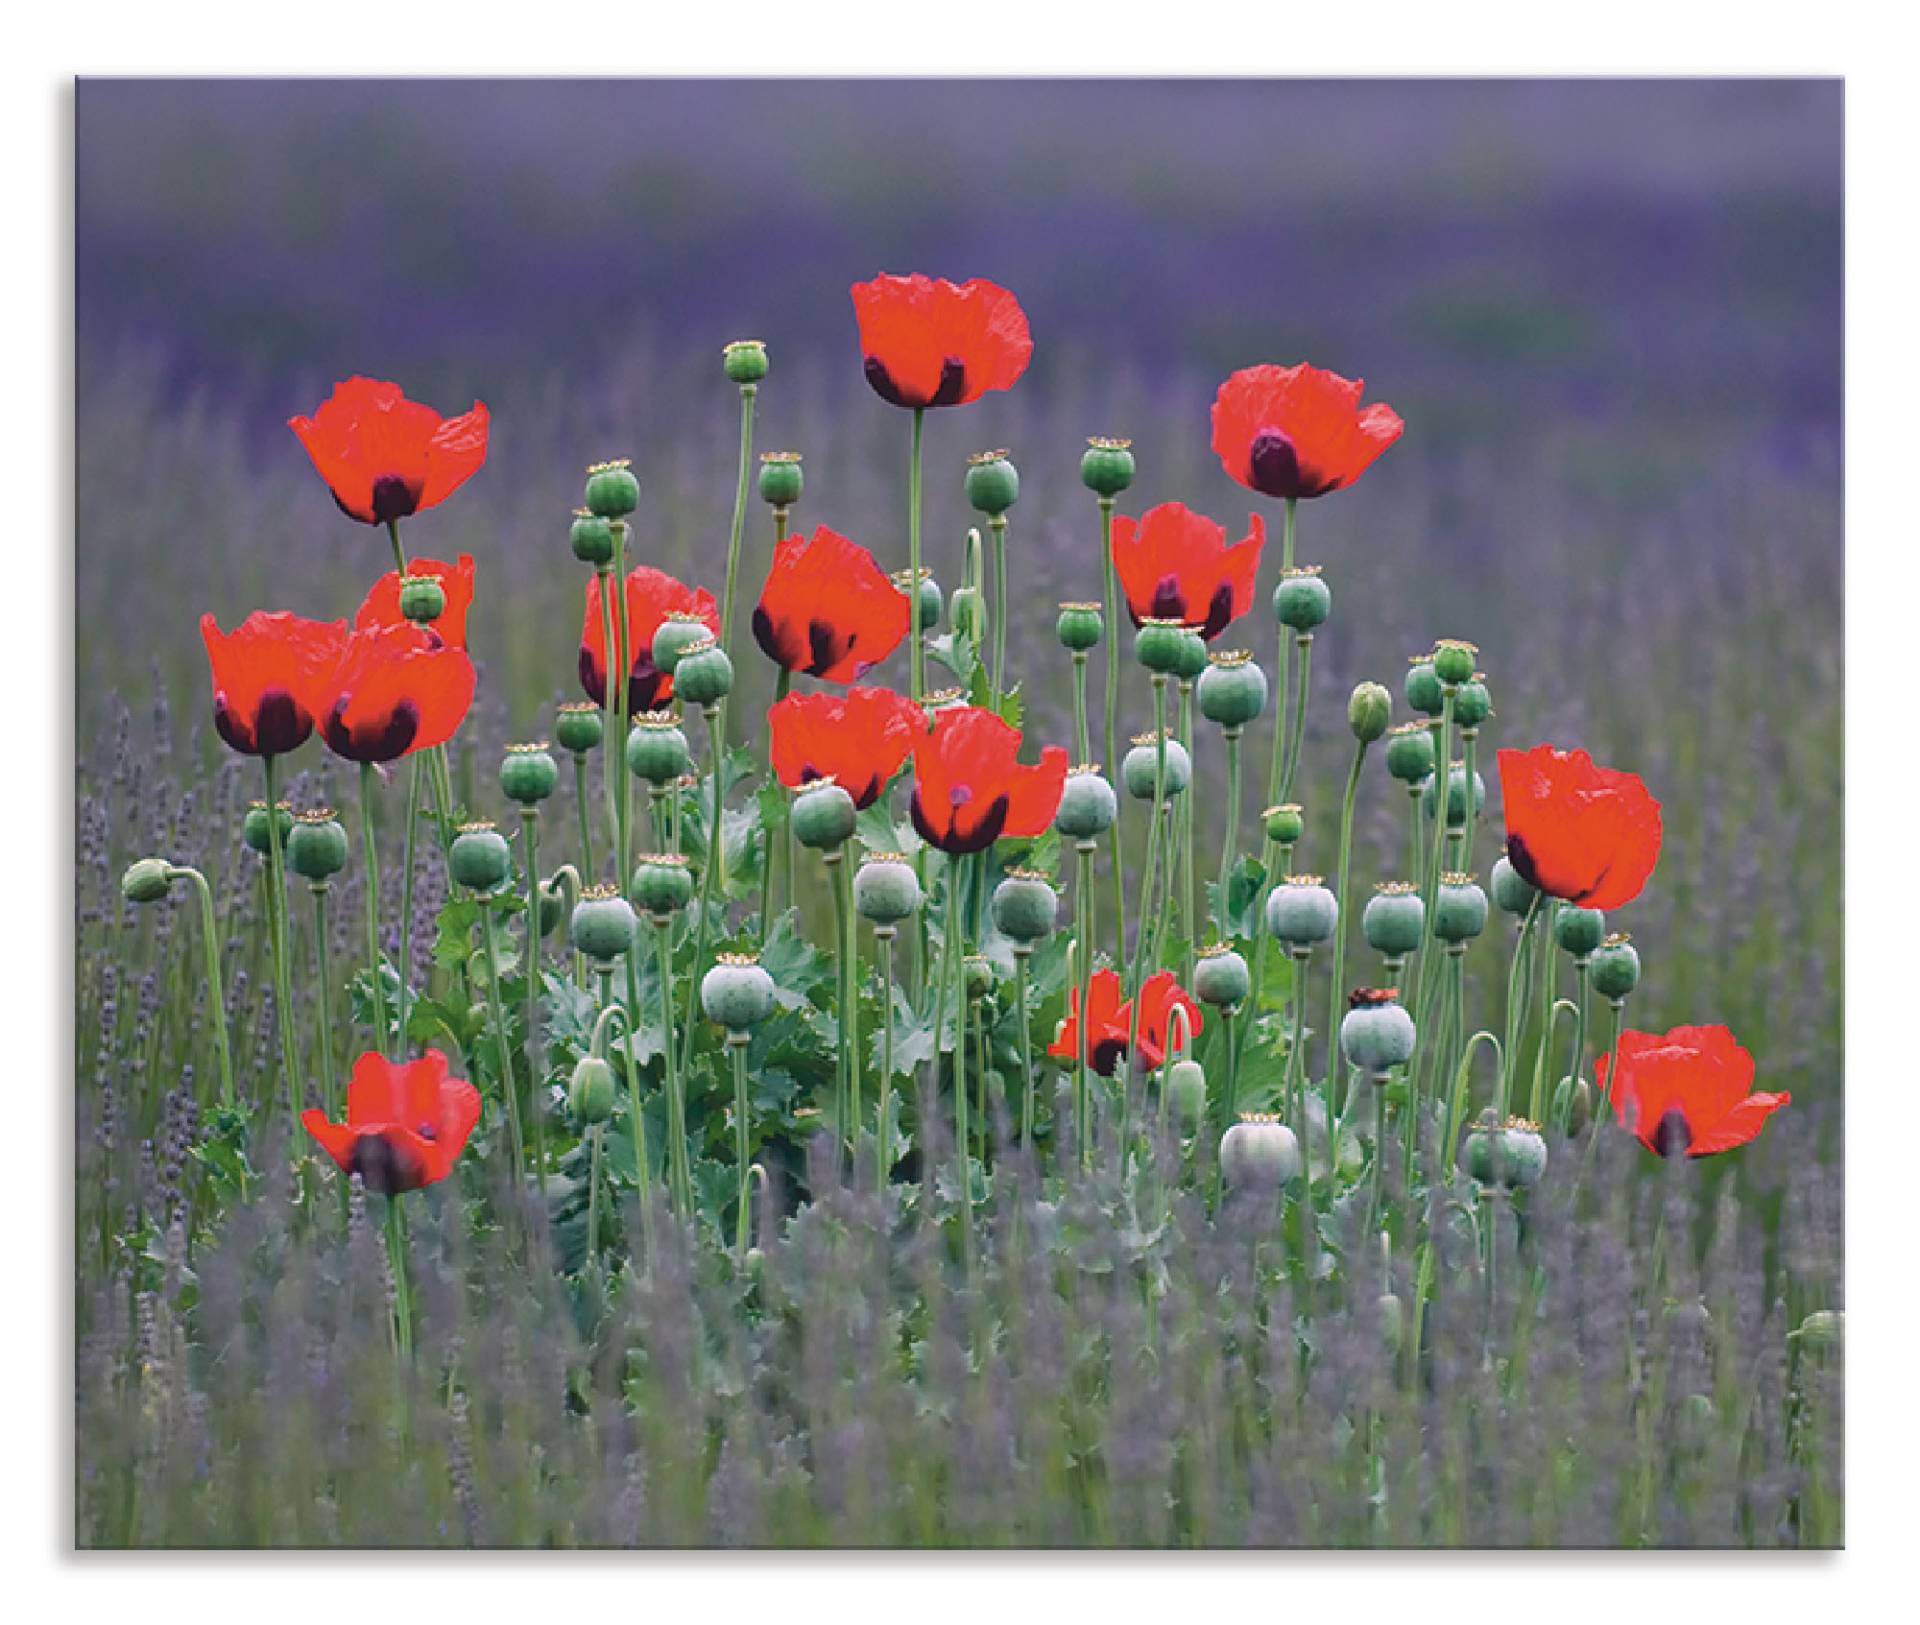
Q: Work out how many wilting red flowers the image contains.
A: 0